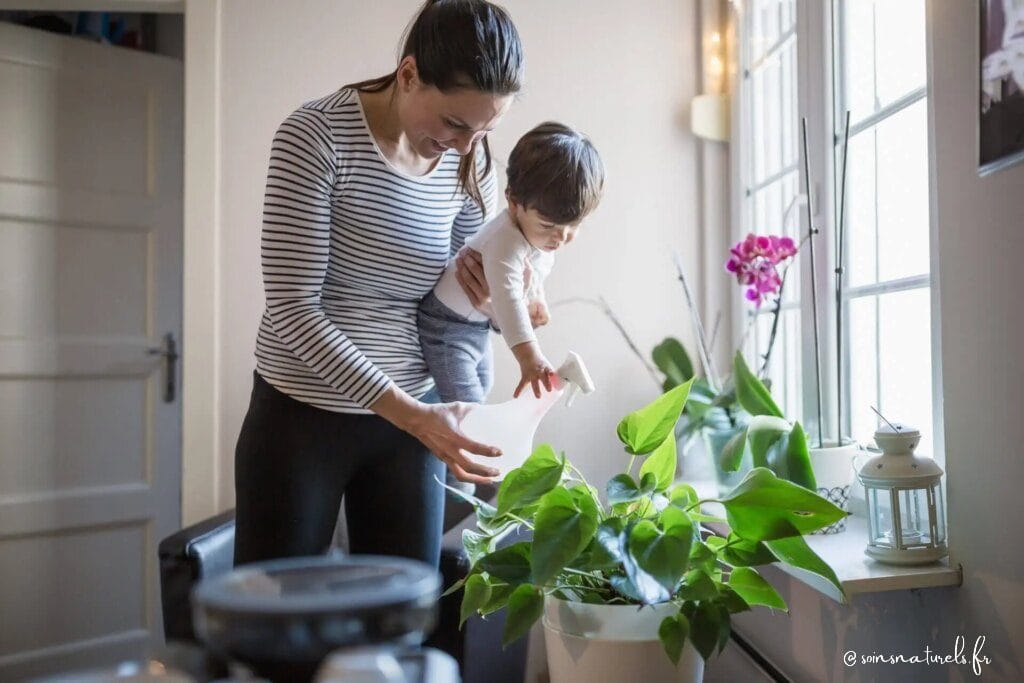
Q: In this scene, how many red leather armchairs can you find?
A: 0